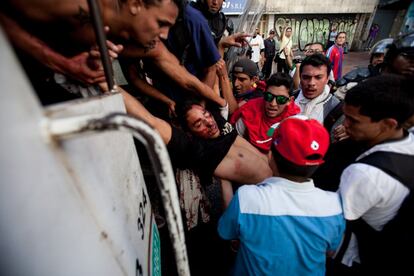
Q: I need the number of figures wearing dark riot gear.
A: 3